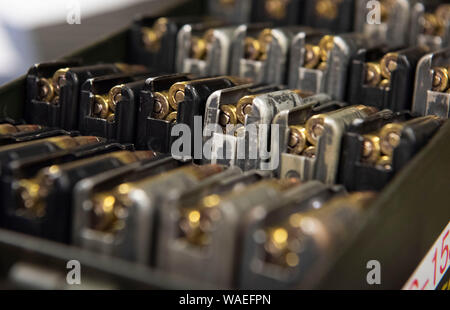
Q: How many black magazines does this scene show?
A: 11